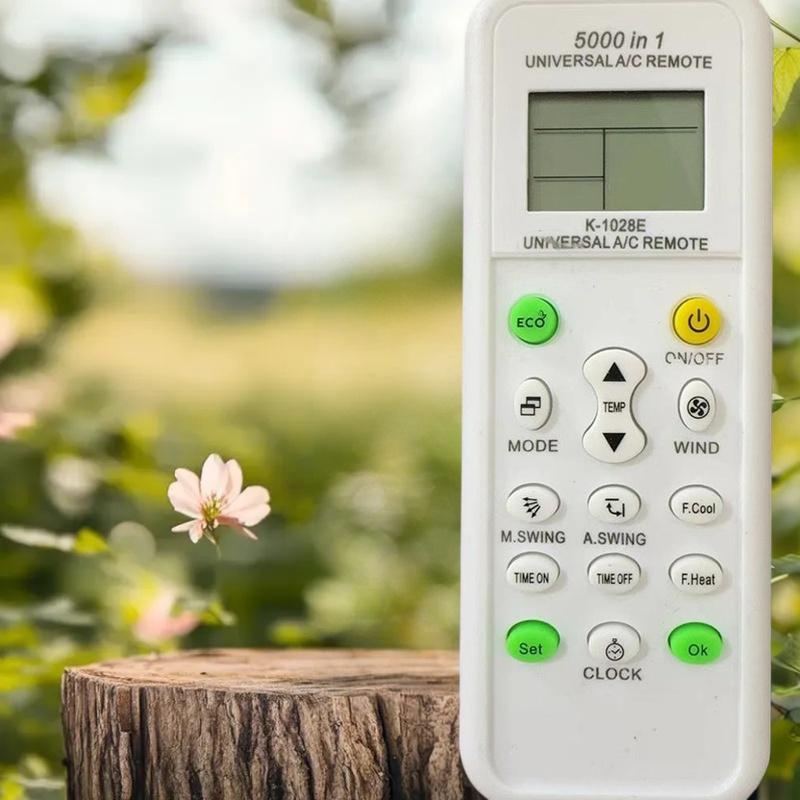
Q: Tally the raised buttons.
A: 14